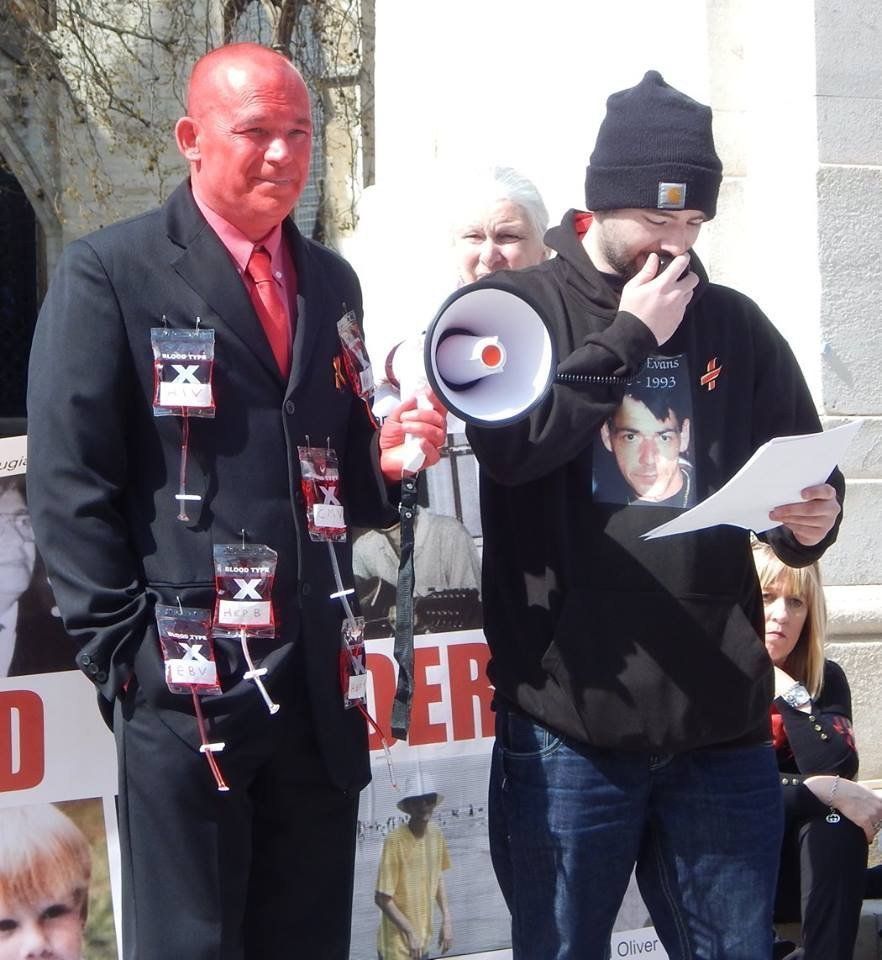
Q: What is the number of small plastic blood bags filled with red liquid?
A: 6